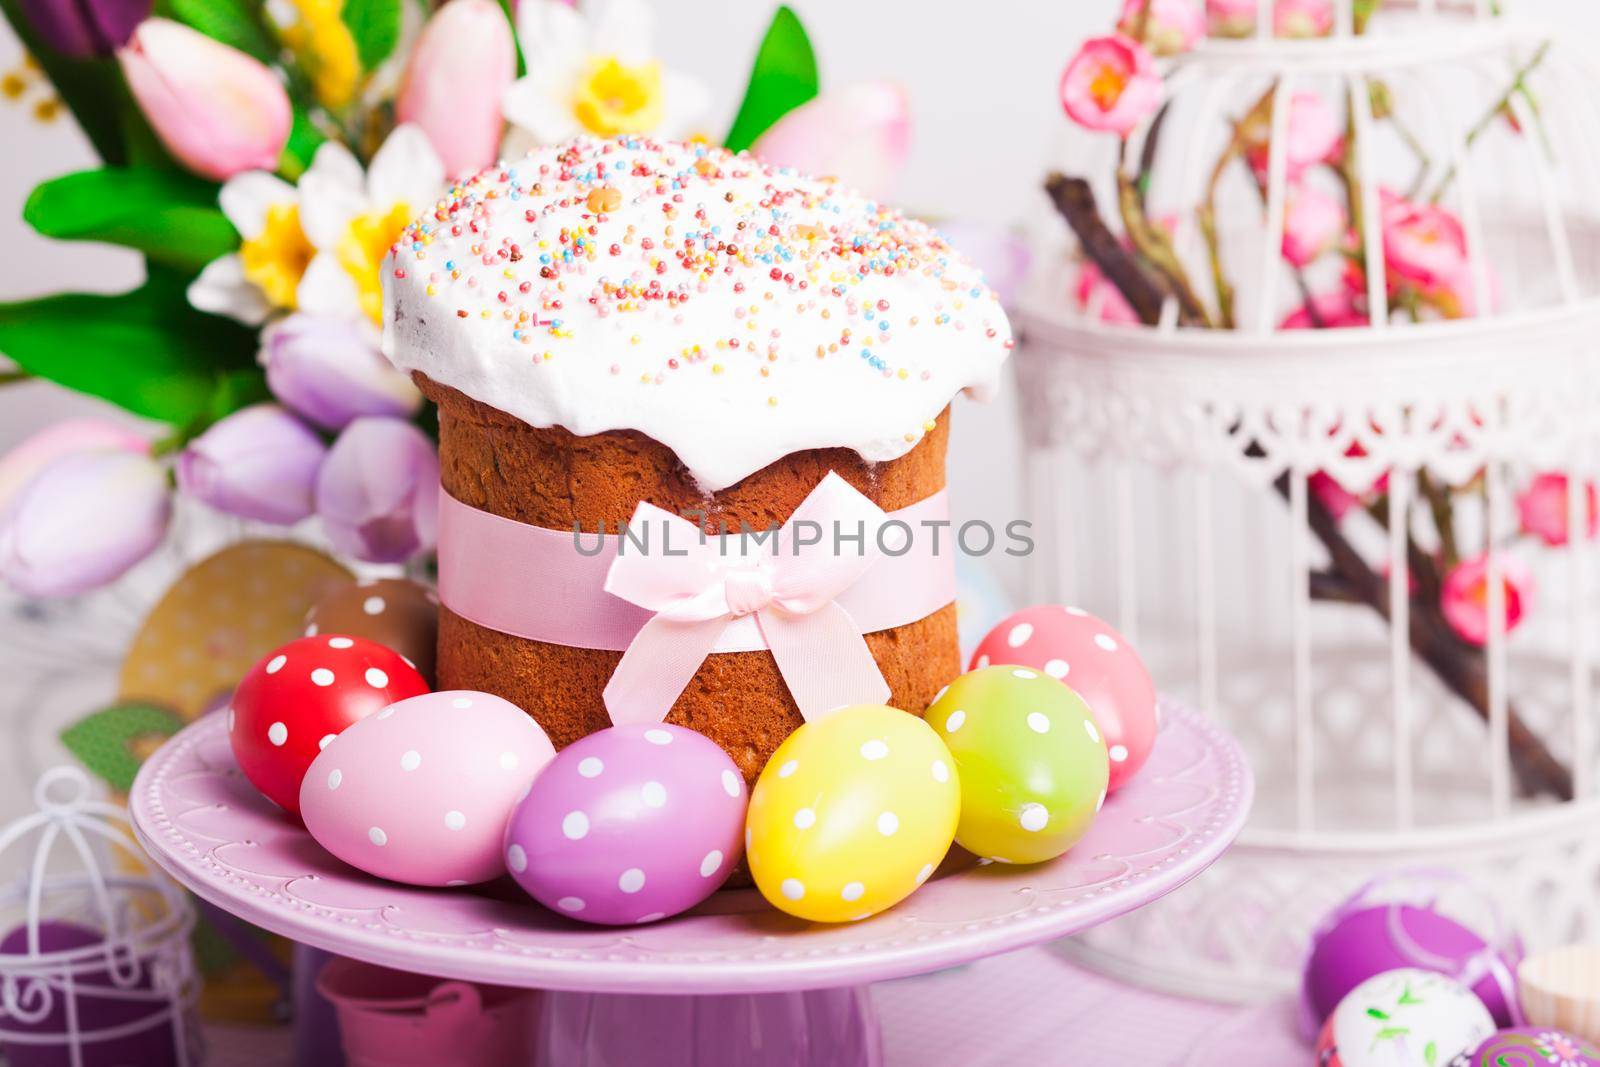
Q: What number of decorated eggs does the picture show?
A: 10